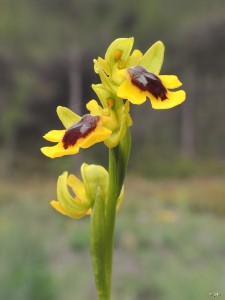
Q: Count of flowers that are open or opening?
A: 3